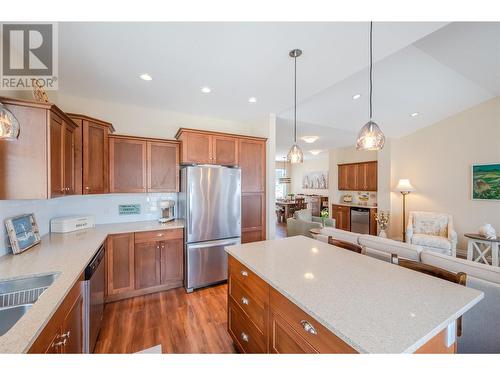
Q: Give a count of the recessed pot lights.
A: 5